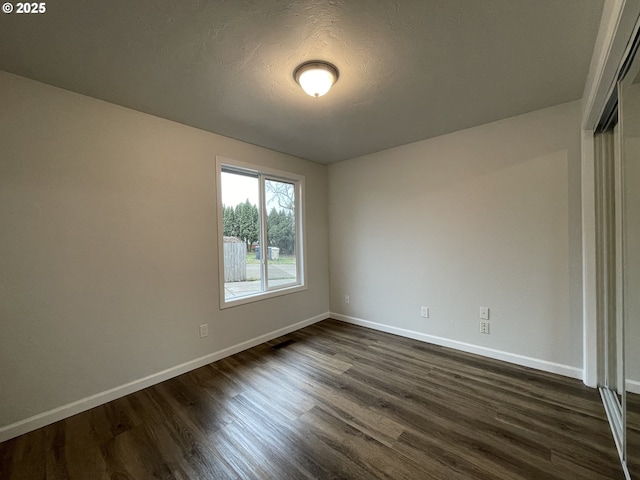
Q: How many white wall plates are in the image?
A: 5